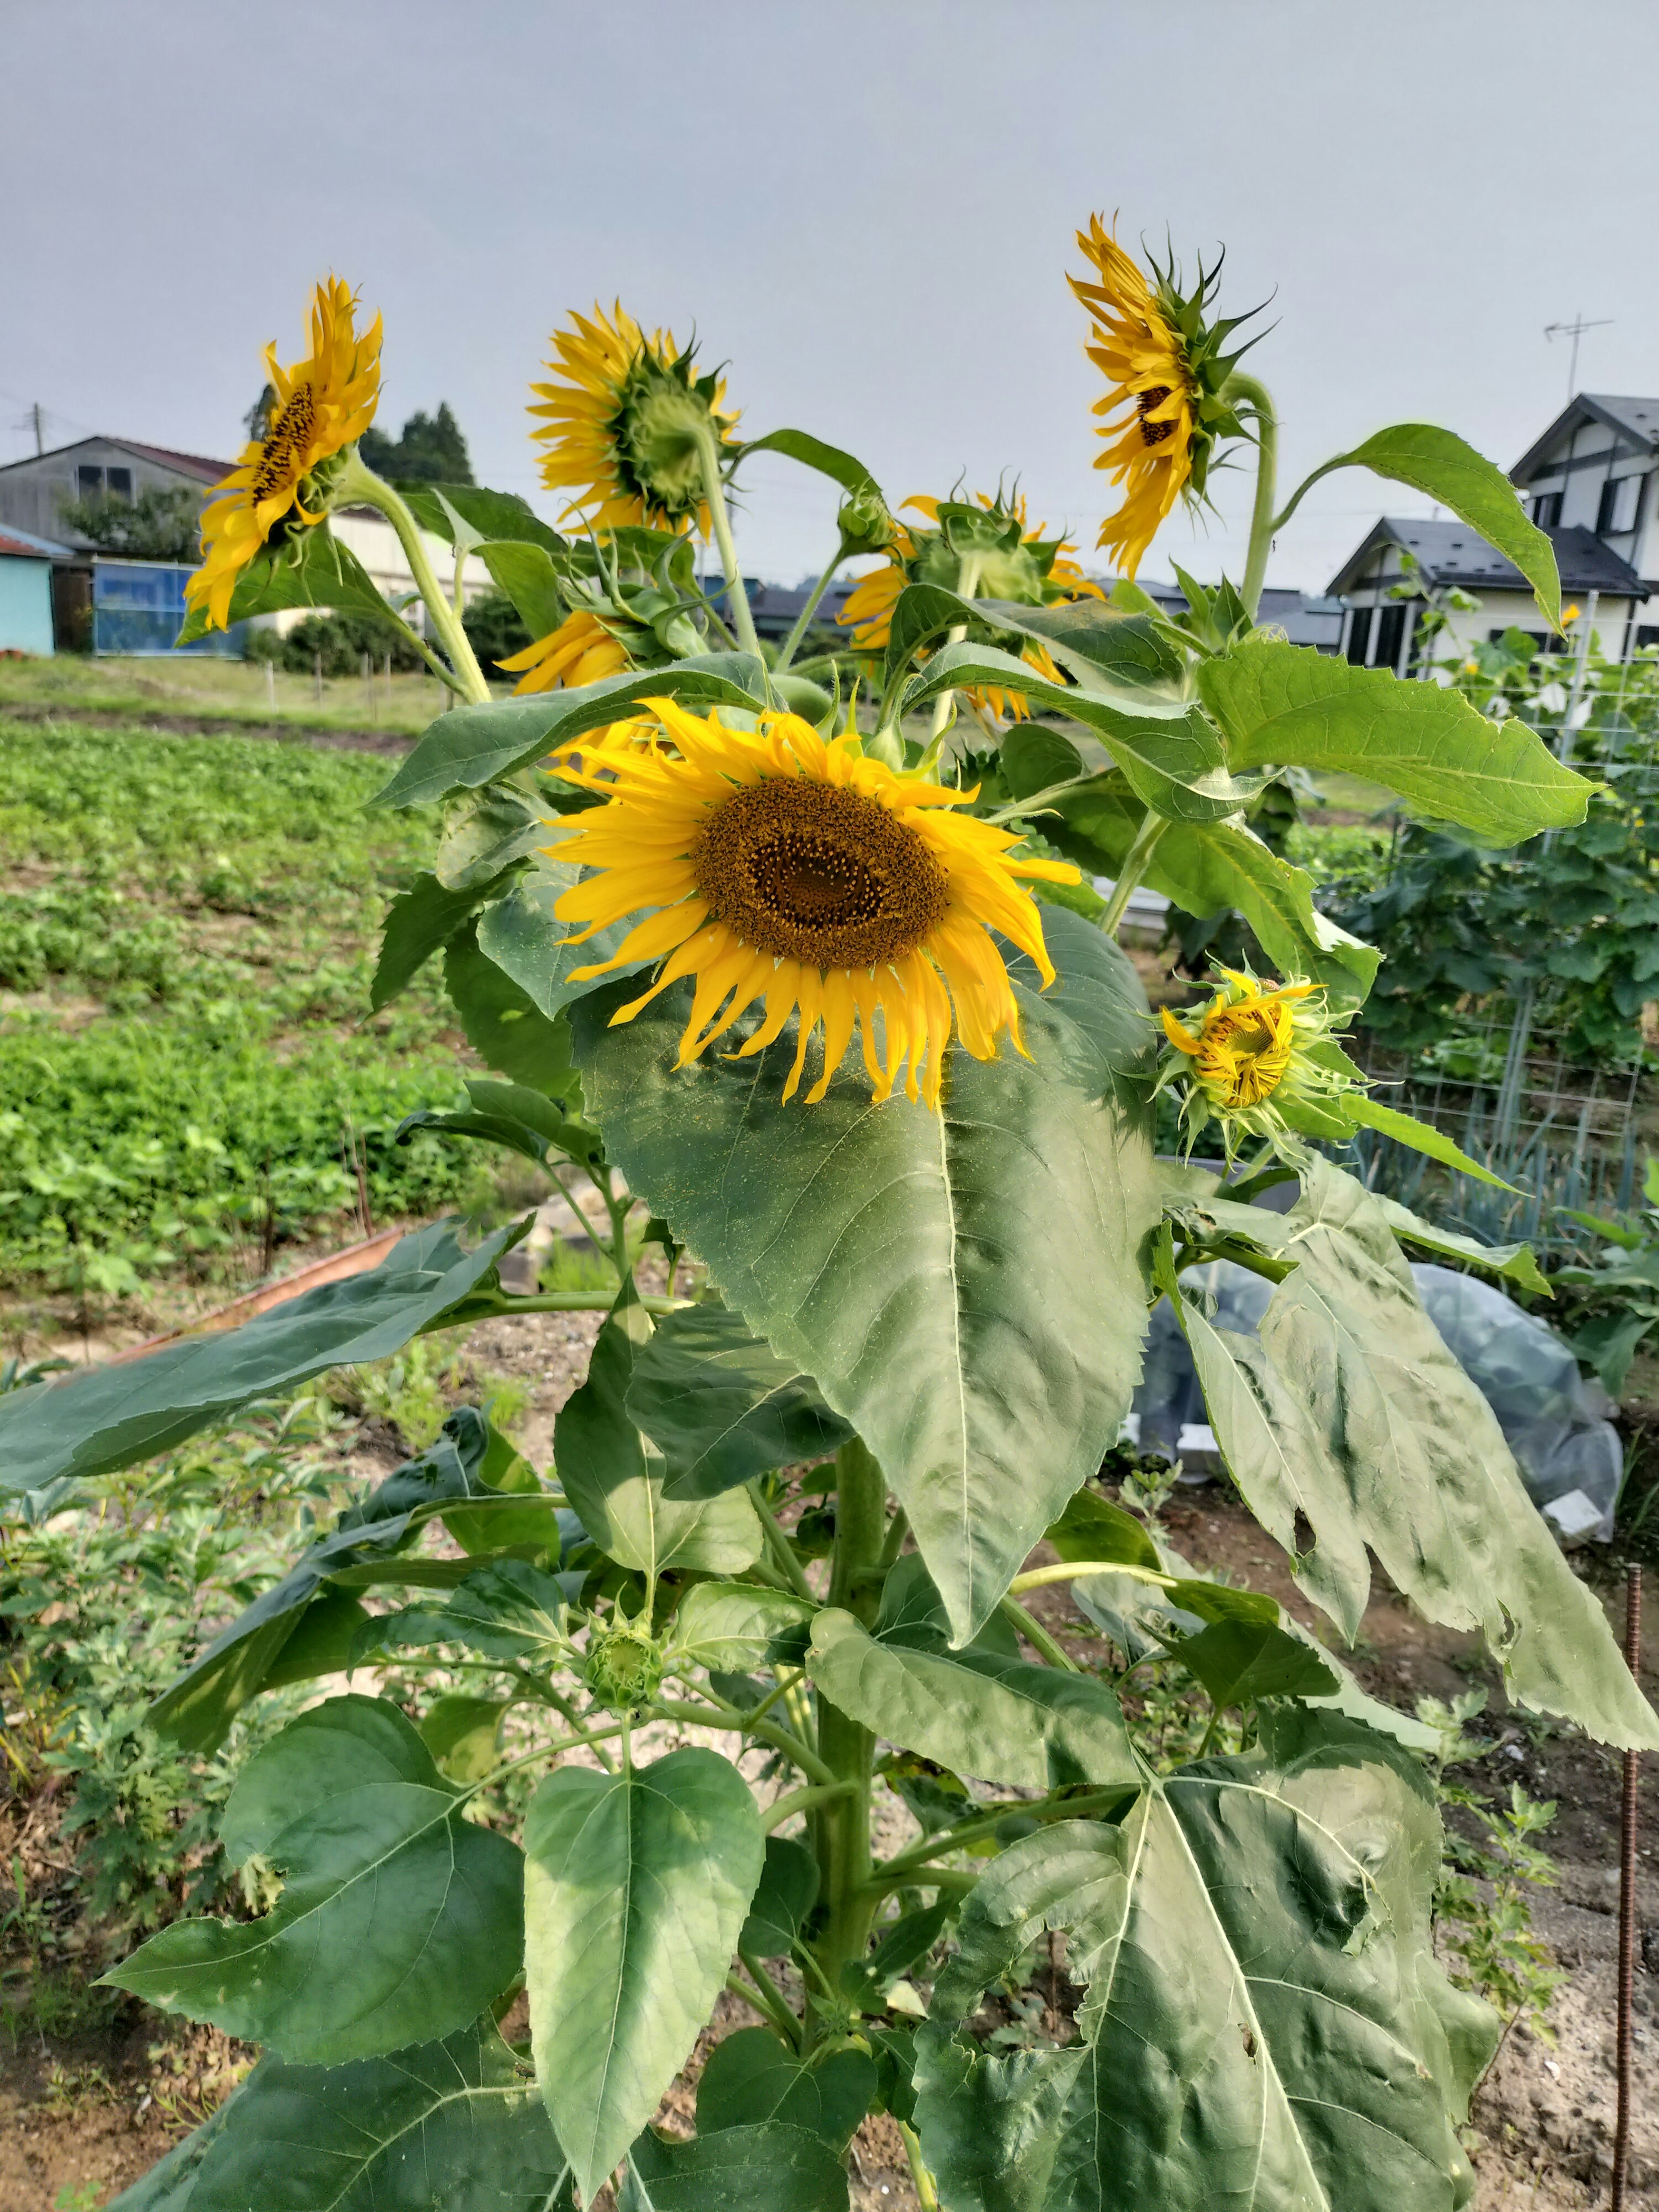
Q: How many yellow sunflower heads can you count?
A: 7